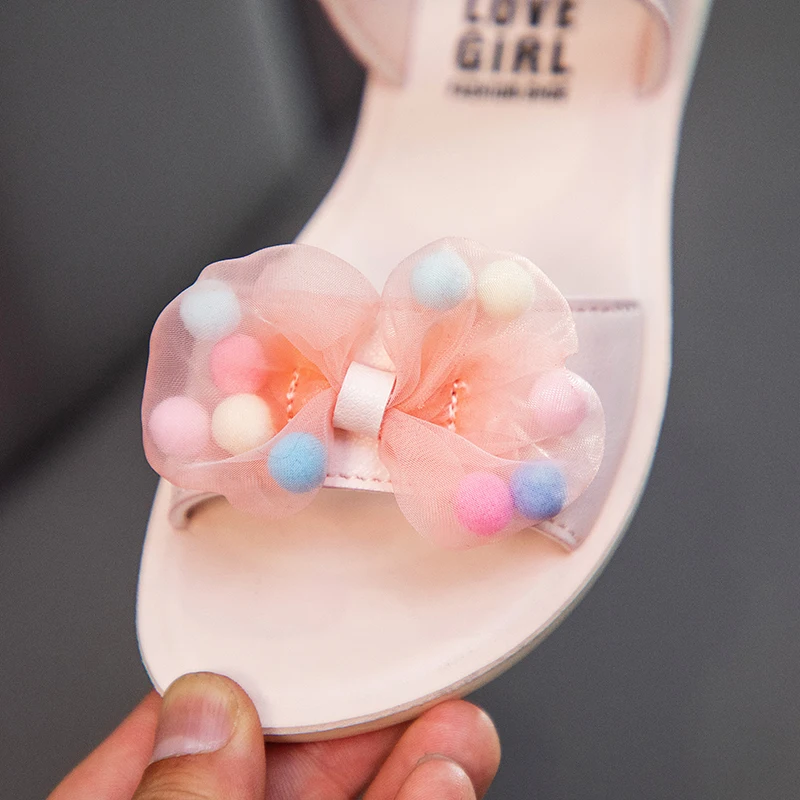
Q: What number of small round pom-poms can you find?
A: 10